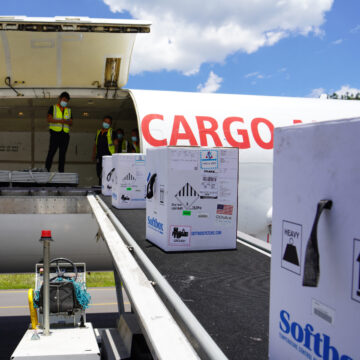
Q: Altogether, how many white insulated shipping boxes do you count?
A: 4